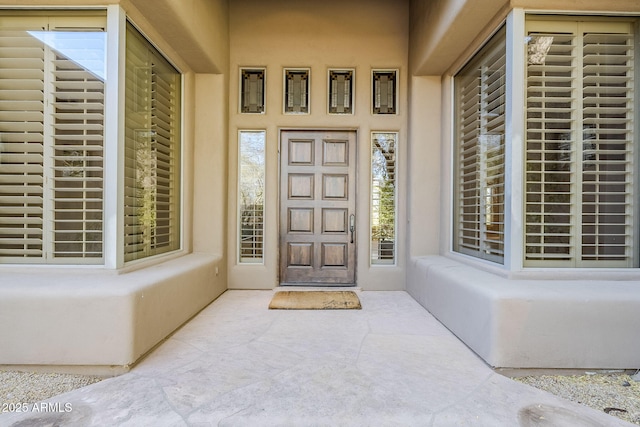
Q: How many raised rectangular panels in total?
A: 8